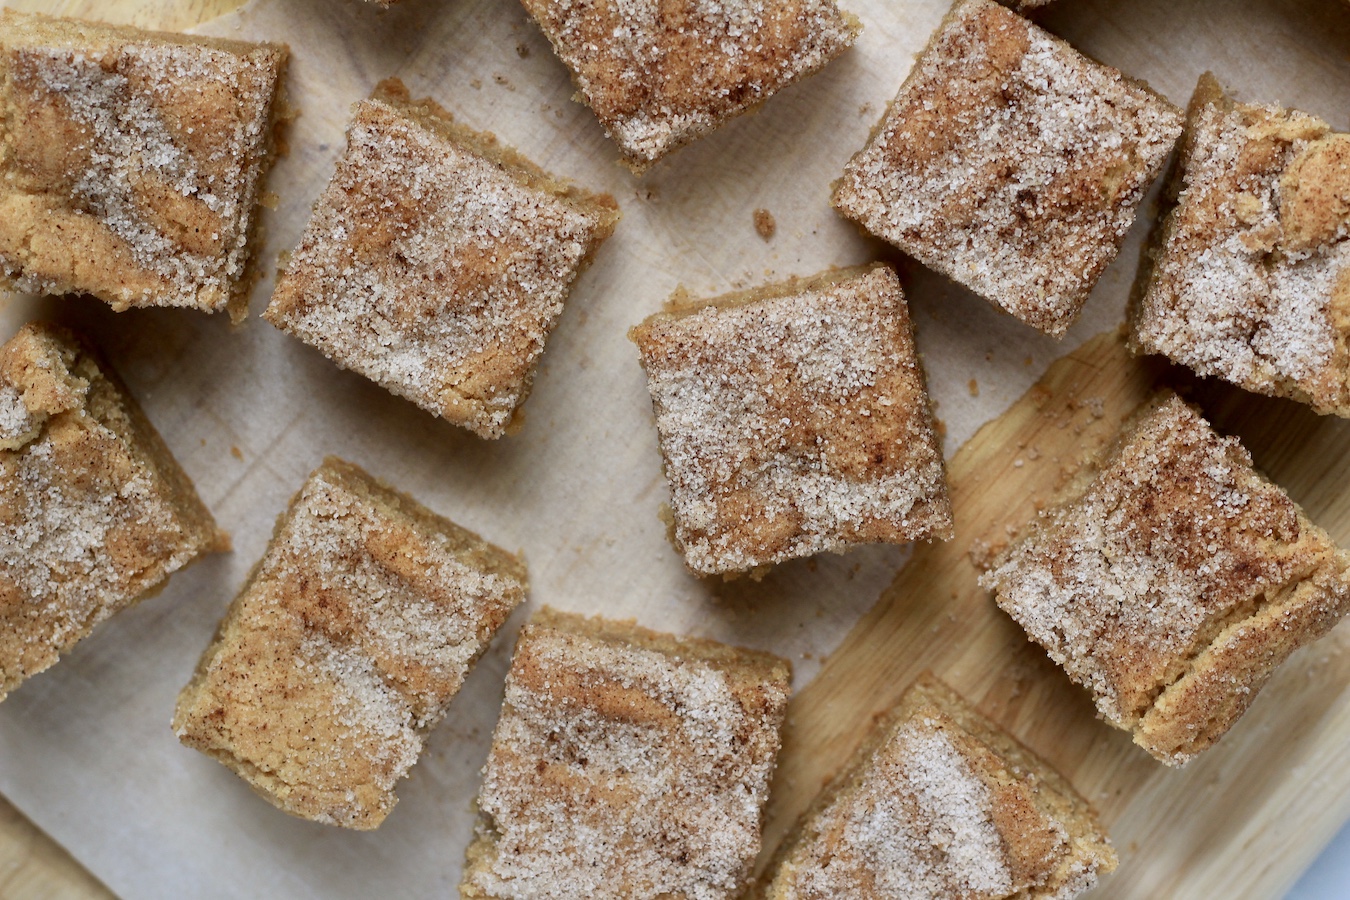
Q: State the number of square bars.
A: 11